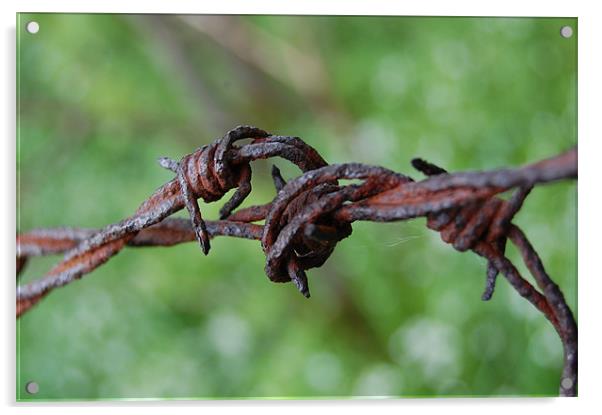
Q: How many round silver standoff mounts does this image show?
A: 4